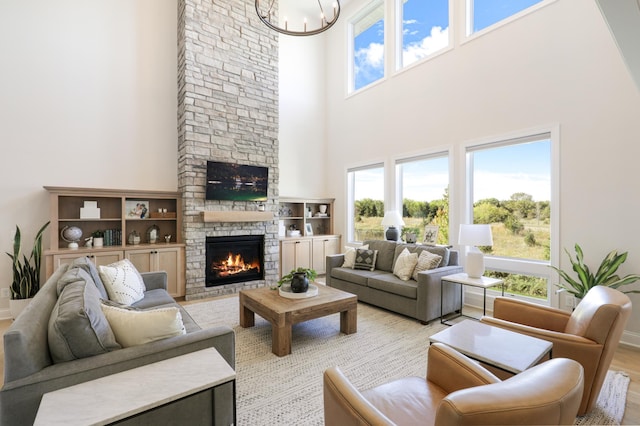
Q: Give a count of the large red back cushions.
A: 0